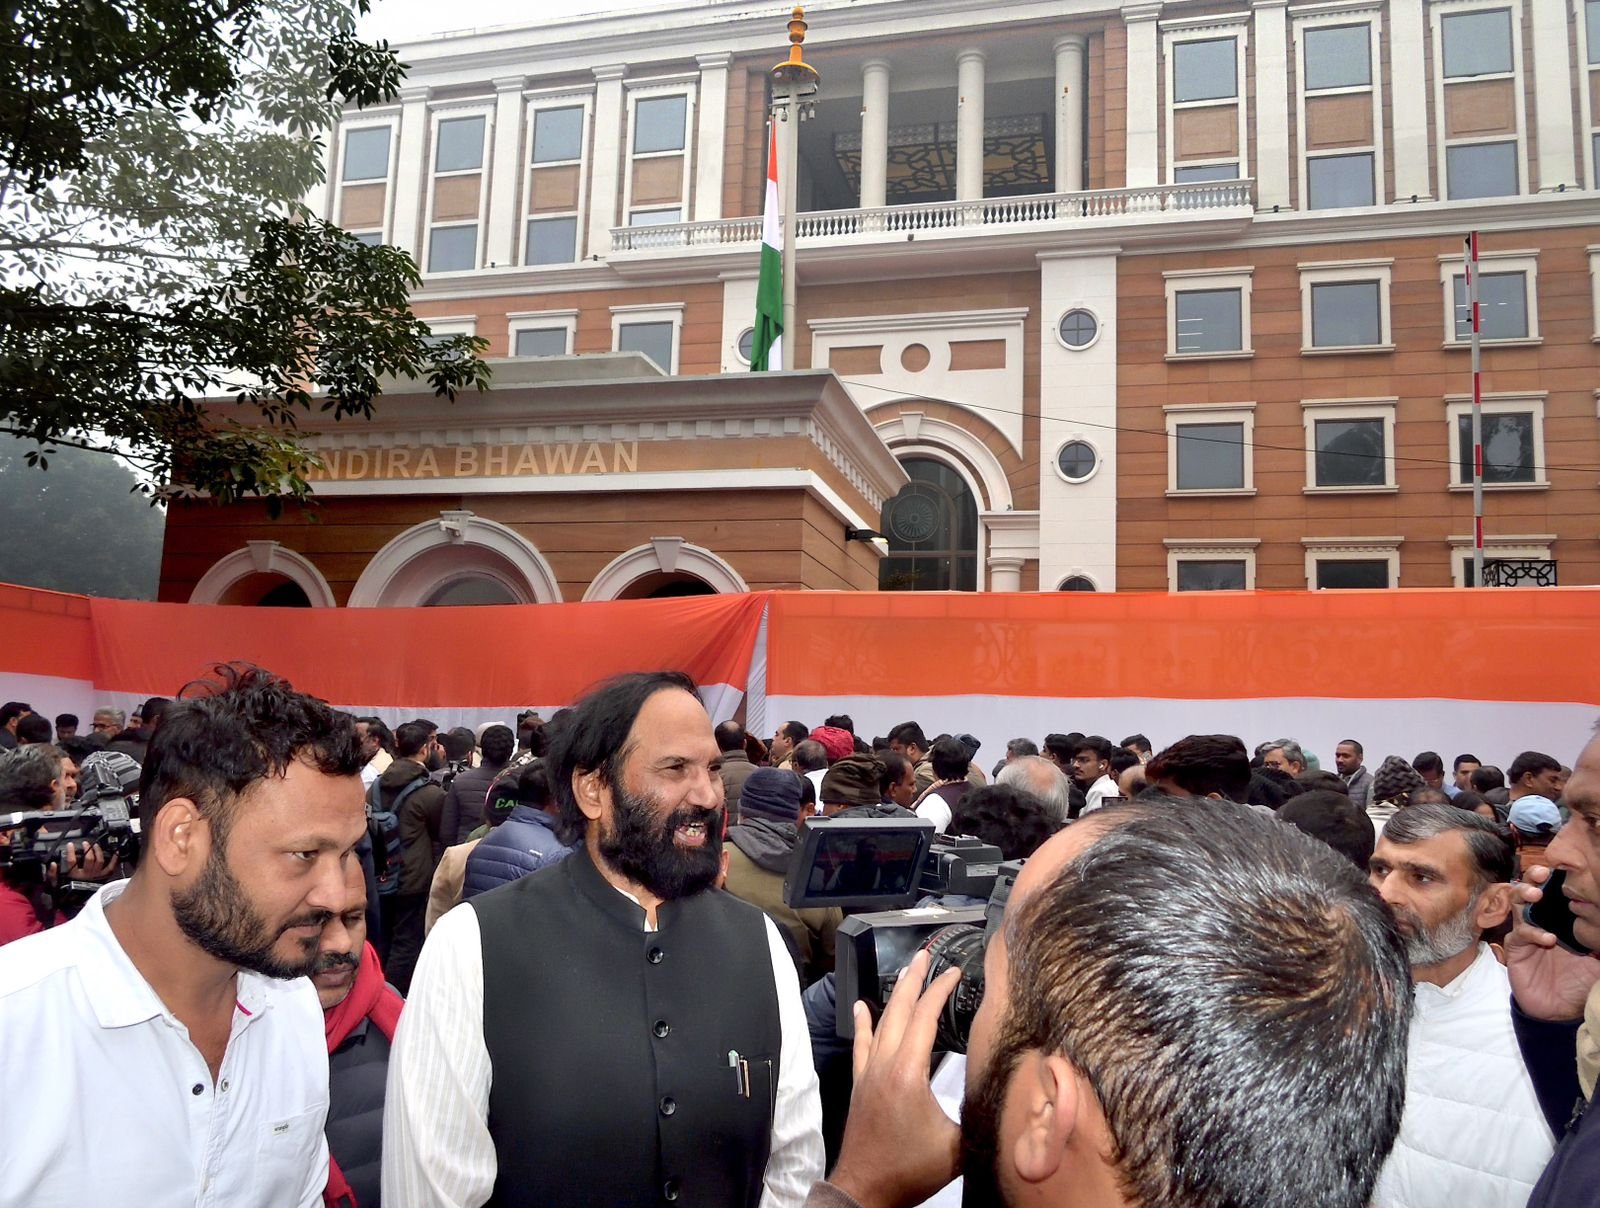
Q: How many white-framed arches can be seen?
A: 4